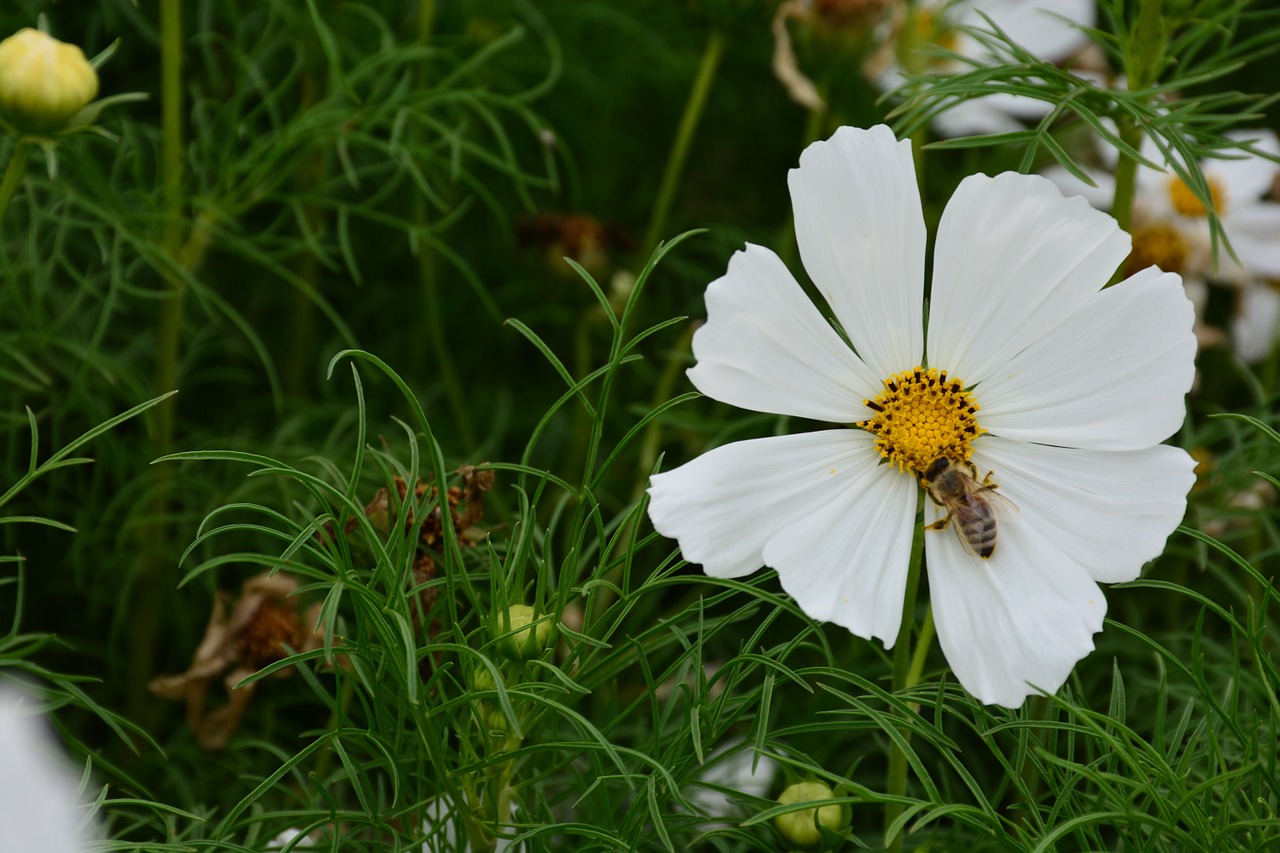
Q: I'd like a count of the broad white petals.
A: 8